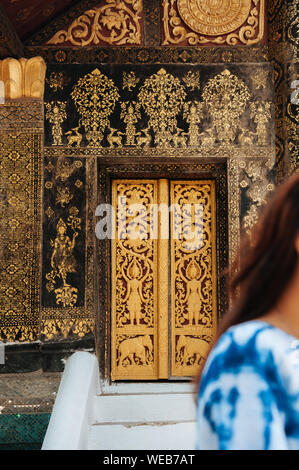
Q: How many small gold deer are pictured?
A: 6